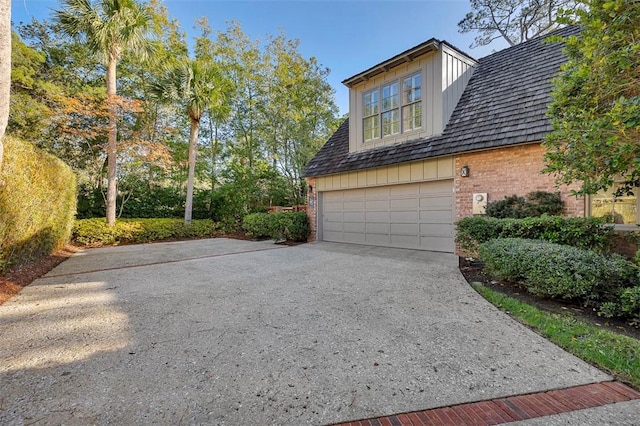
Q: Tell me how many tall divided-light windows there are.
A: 3